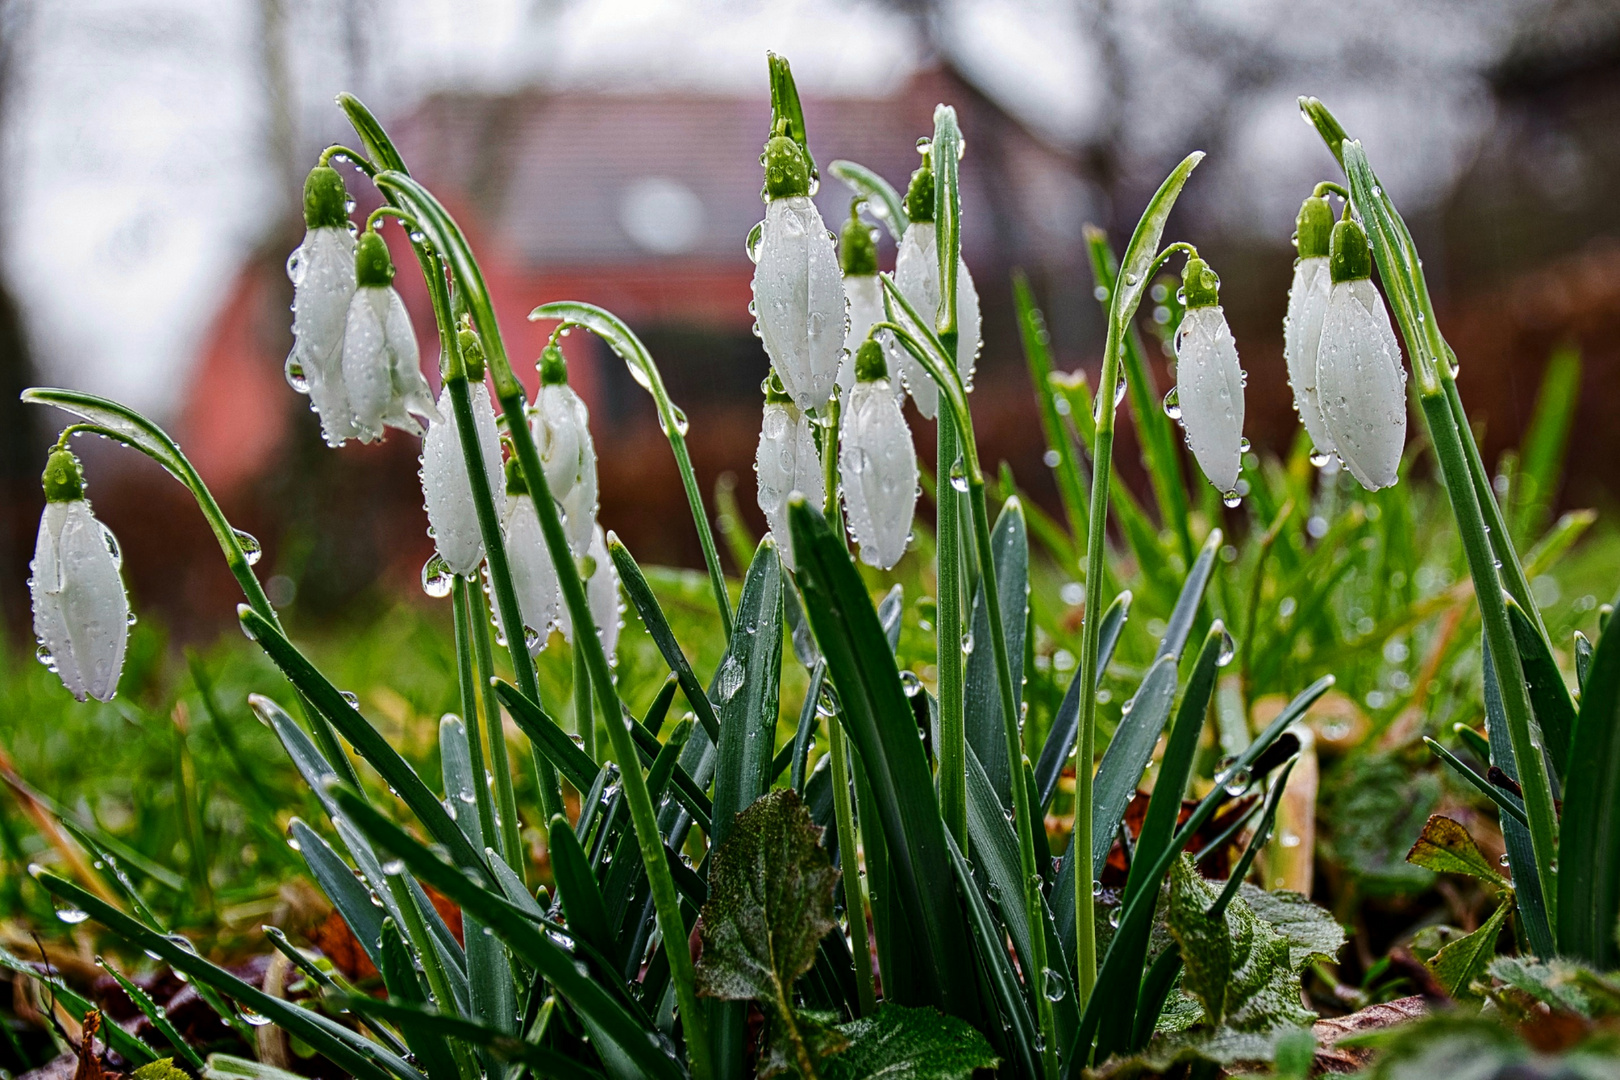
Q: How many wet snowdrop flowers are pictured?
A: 15